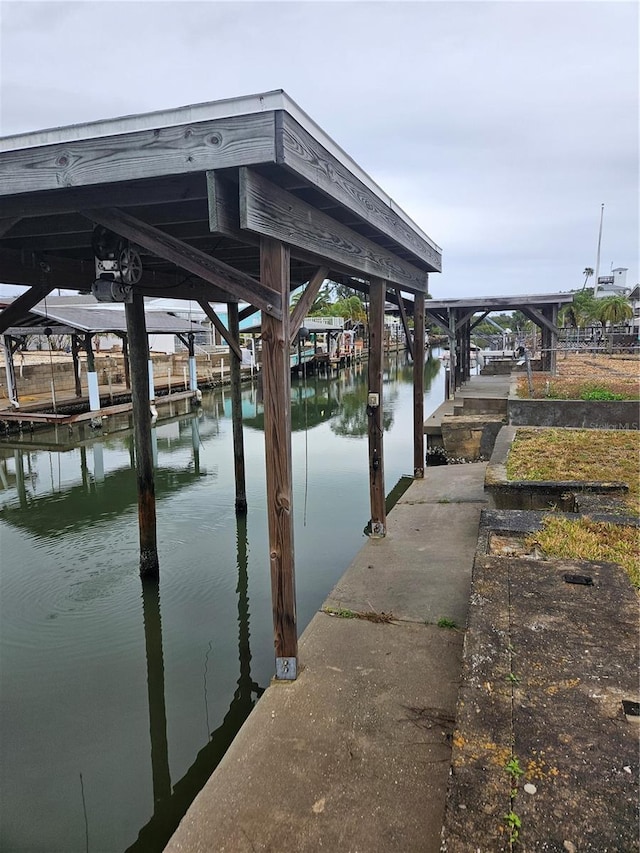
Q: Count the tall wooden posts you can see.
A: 5